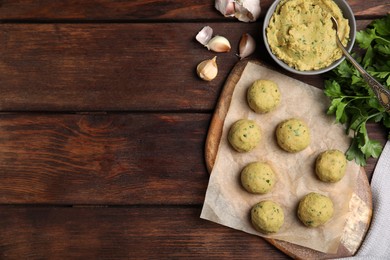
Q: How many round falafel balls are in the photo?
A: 7